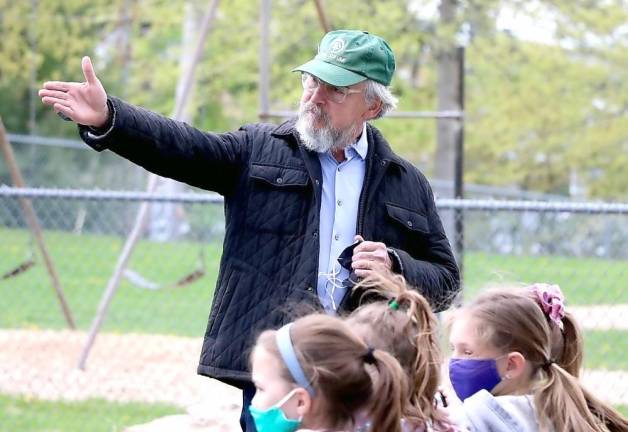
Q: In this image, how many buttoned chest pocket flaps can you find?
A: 2